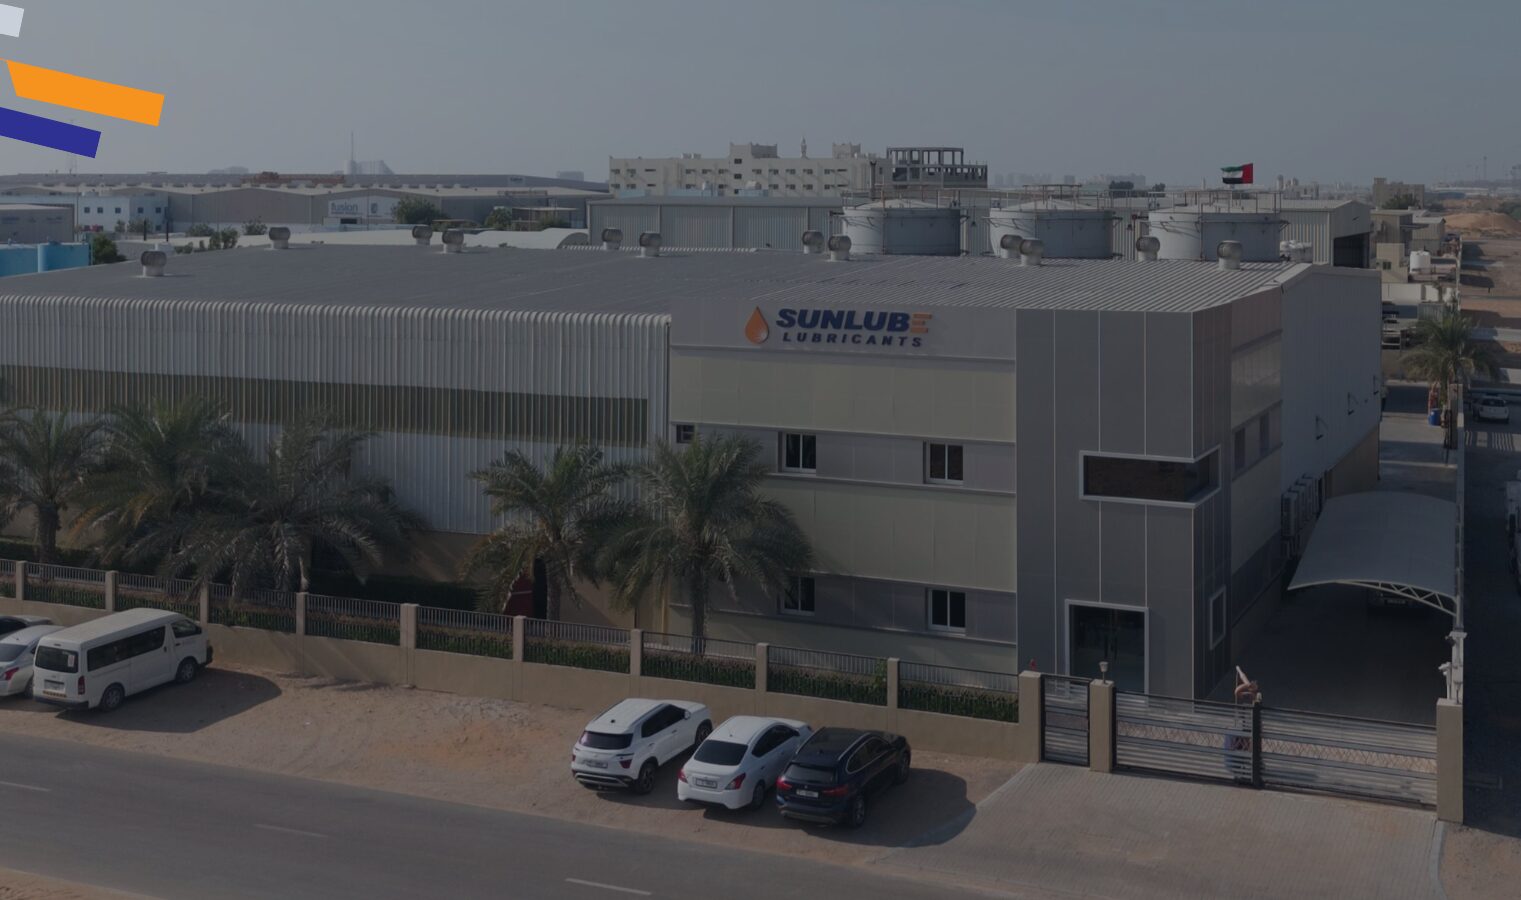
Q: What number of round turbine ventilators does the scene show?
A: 12